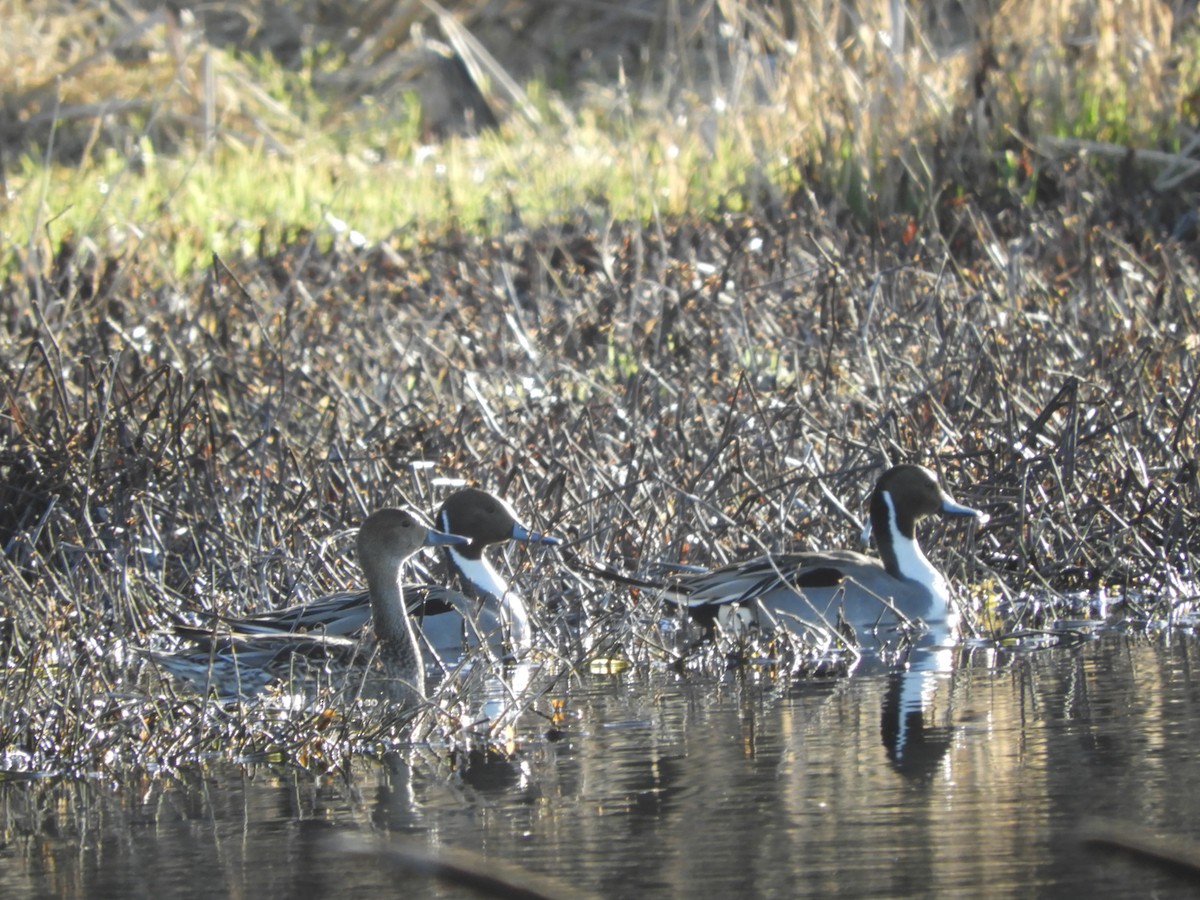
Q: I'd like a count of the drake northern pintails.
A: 2